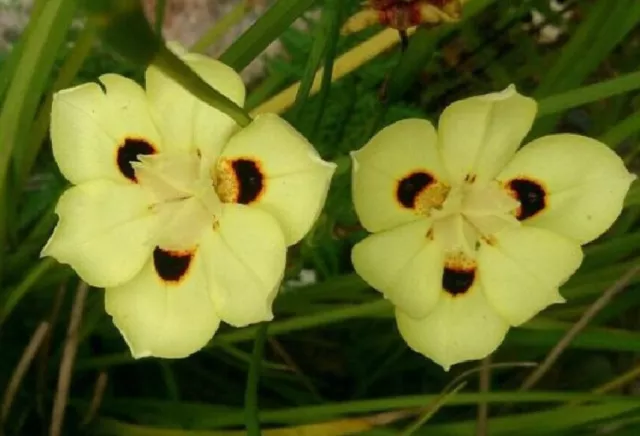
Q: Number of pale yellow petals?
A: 12